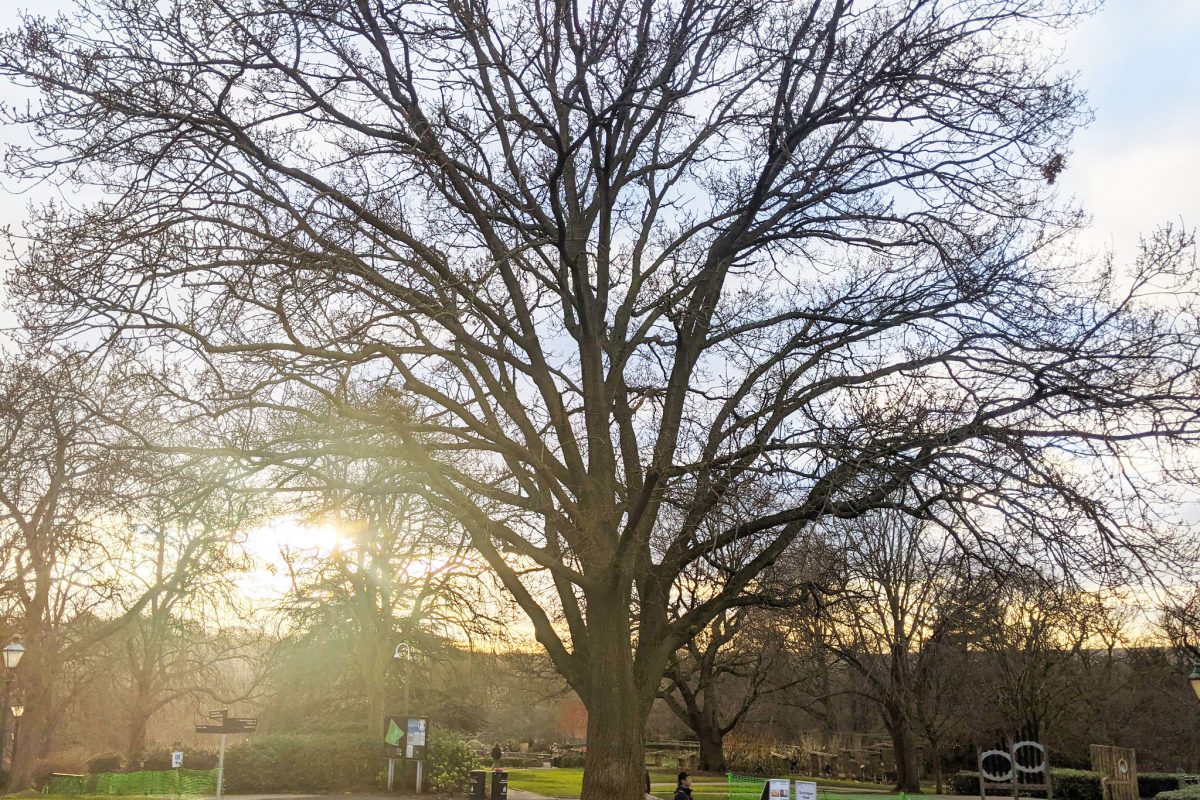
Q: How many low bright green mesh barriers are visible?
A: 2